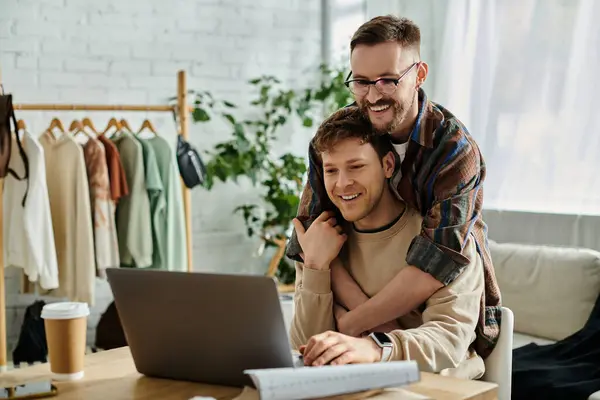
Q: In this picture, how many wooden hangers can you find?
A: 7